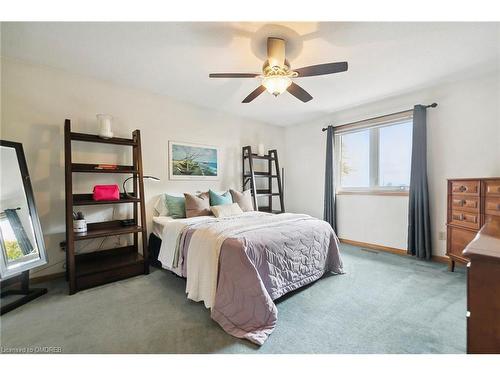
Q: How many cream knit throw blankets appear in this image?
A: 1